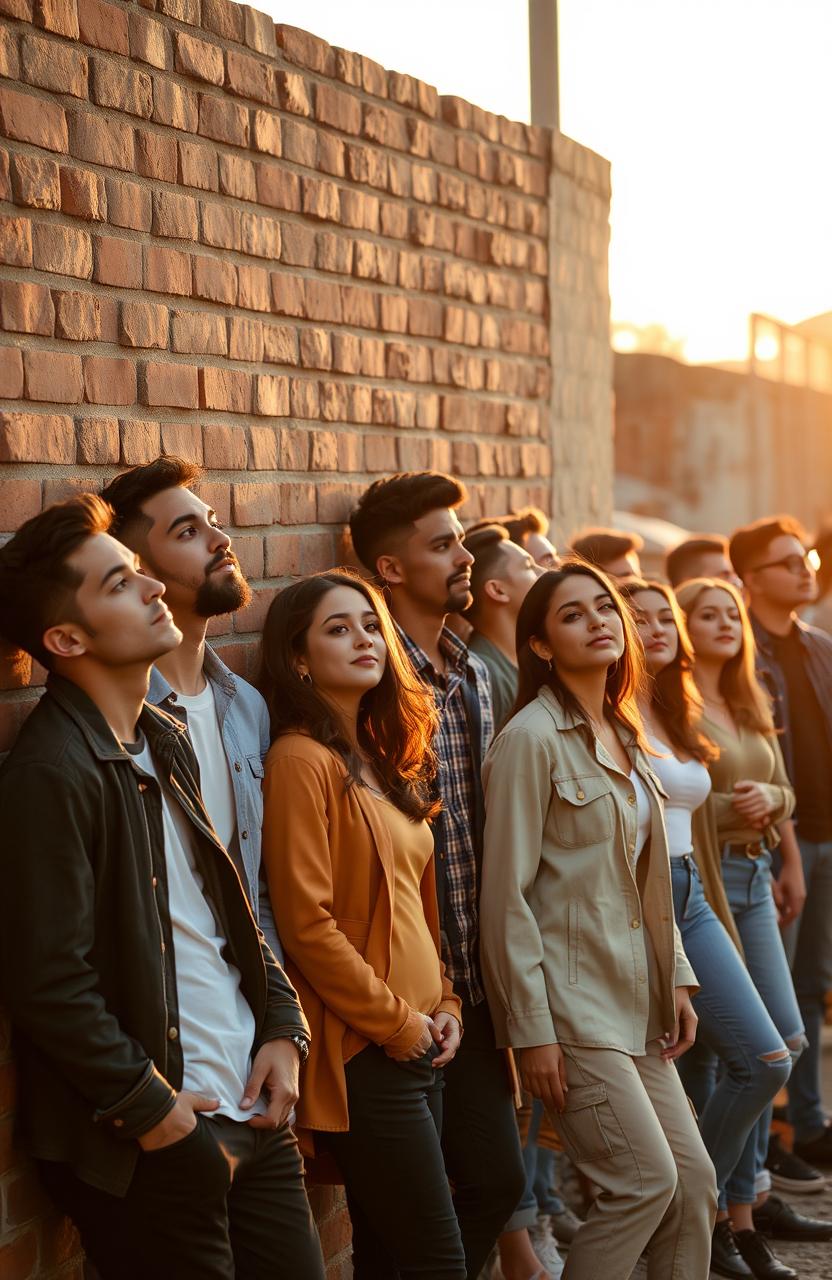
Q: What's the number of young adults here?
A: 12